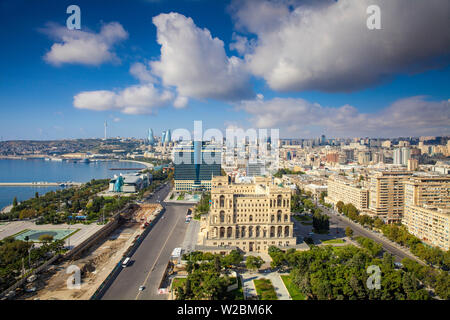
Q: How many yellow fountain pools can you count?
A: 0